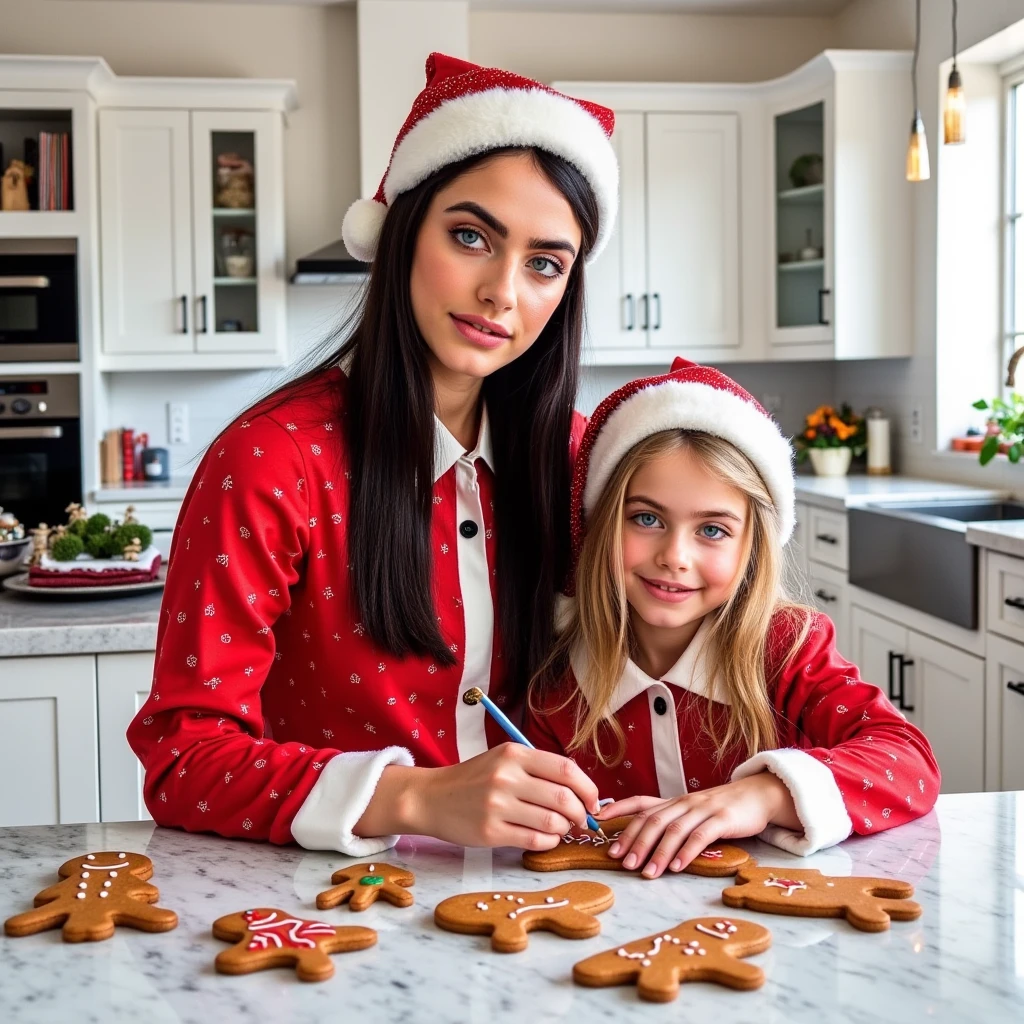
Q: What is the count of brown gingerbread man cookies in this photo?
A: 7